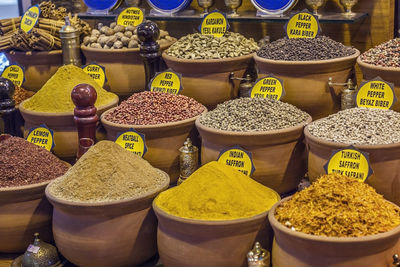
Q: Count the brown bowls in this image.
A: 14